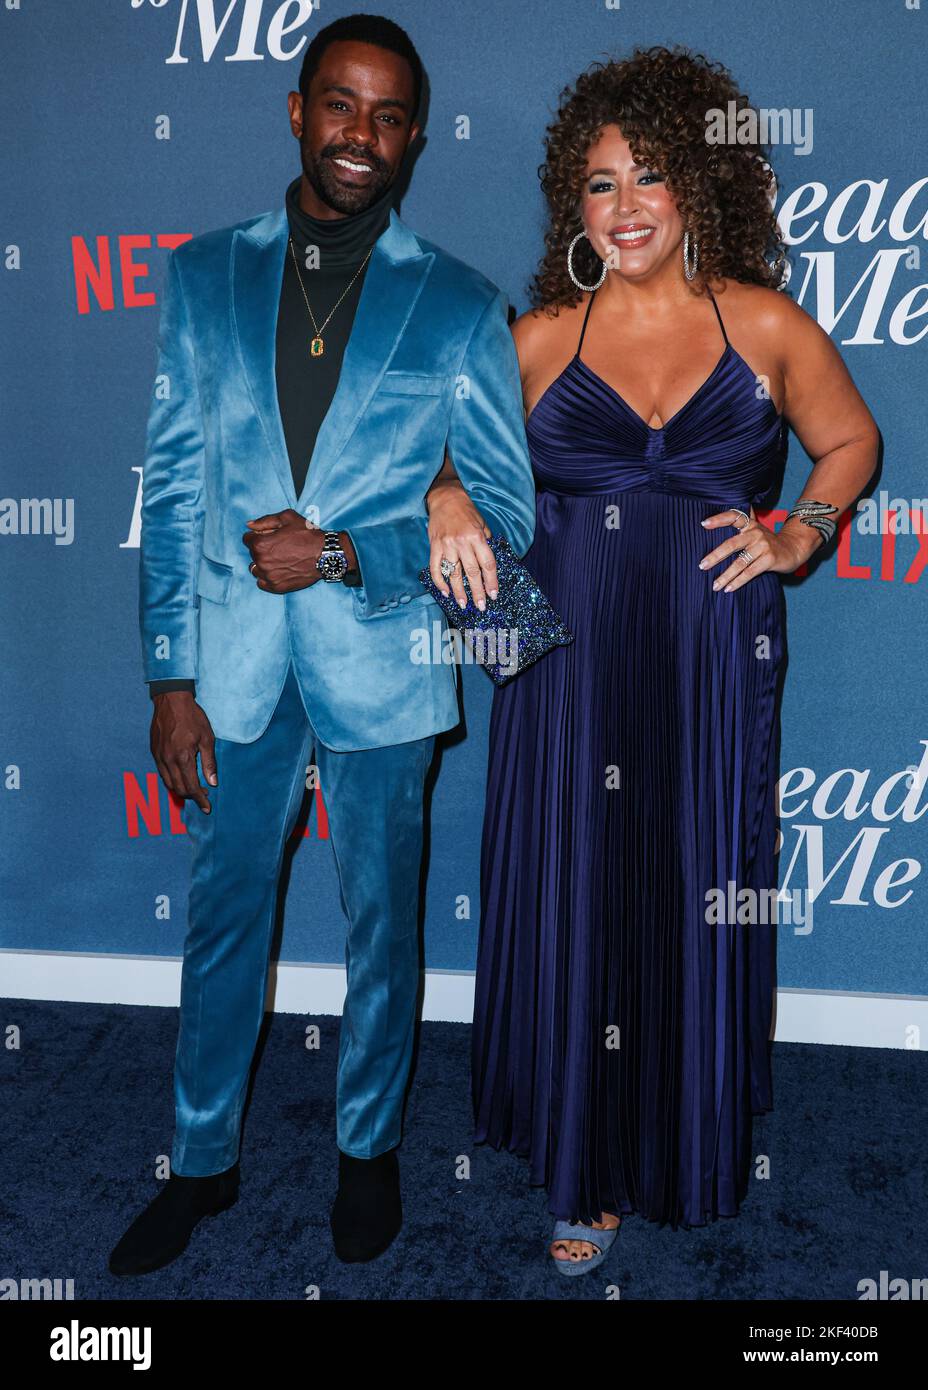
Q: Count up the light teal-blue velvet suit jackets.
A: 1